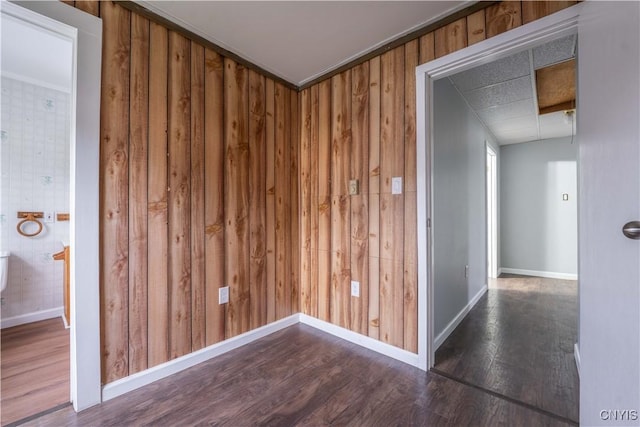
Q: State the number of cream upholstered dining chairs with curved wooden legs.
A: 0